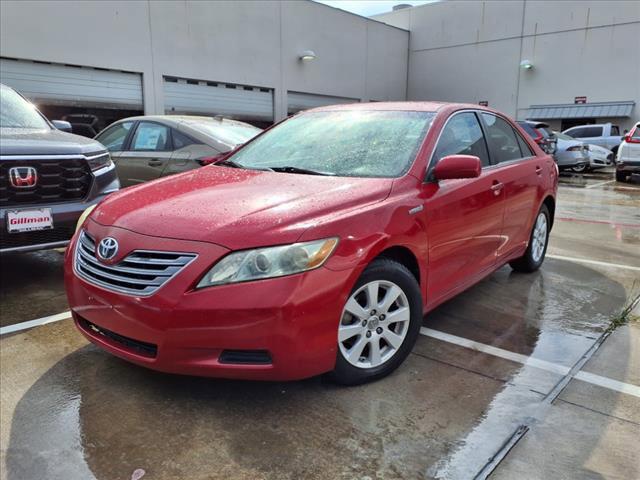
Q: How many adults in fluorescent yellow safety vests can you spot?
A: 0